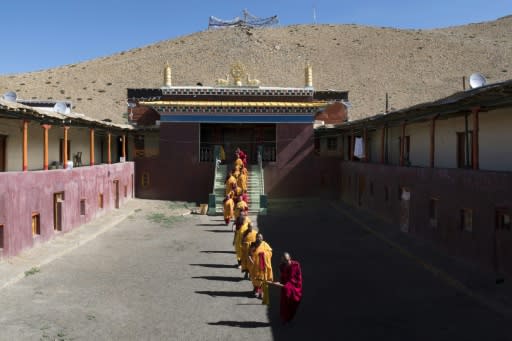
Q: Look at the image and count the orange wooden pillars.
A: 12